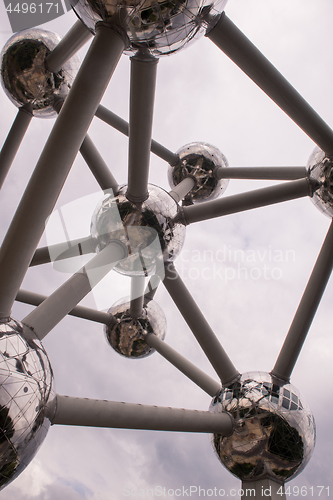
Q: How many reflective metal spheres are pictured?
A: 8